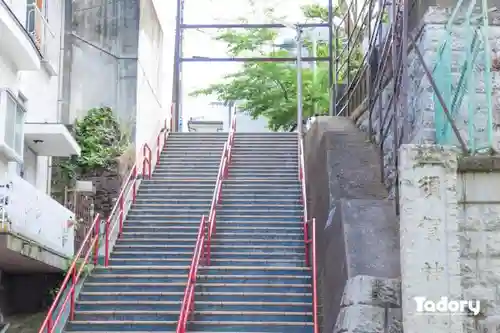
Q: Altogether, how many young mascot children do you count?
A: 0